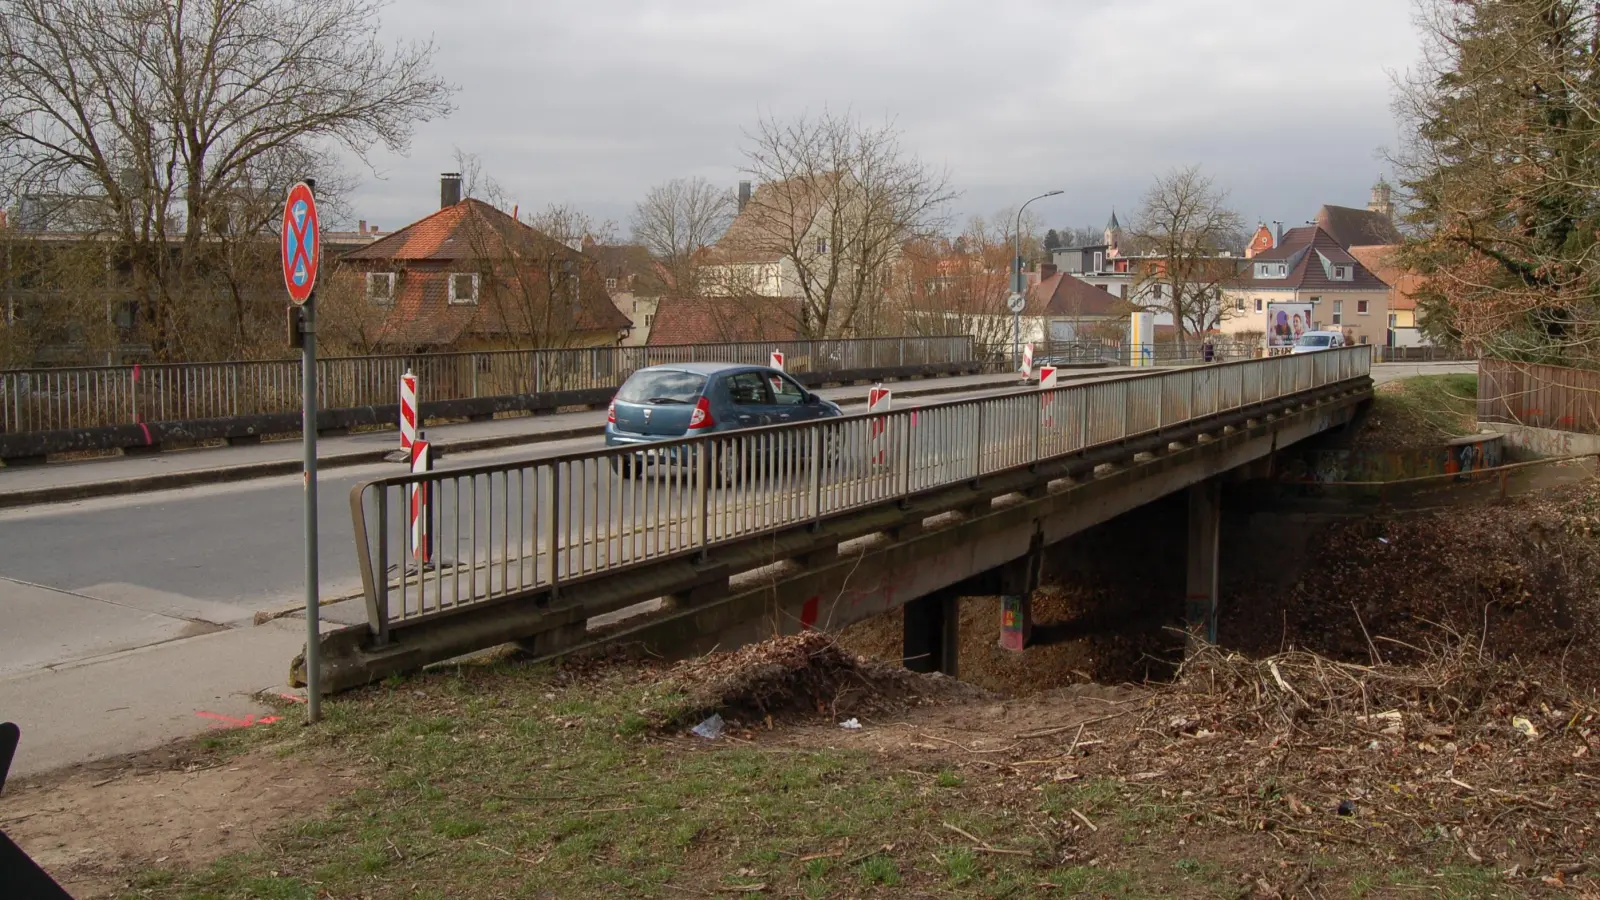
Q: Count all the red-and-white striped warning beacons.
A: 6